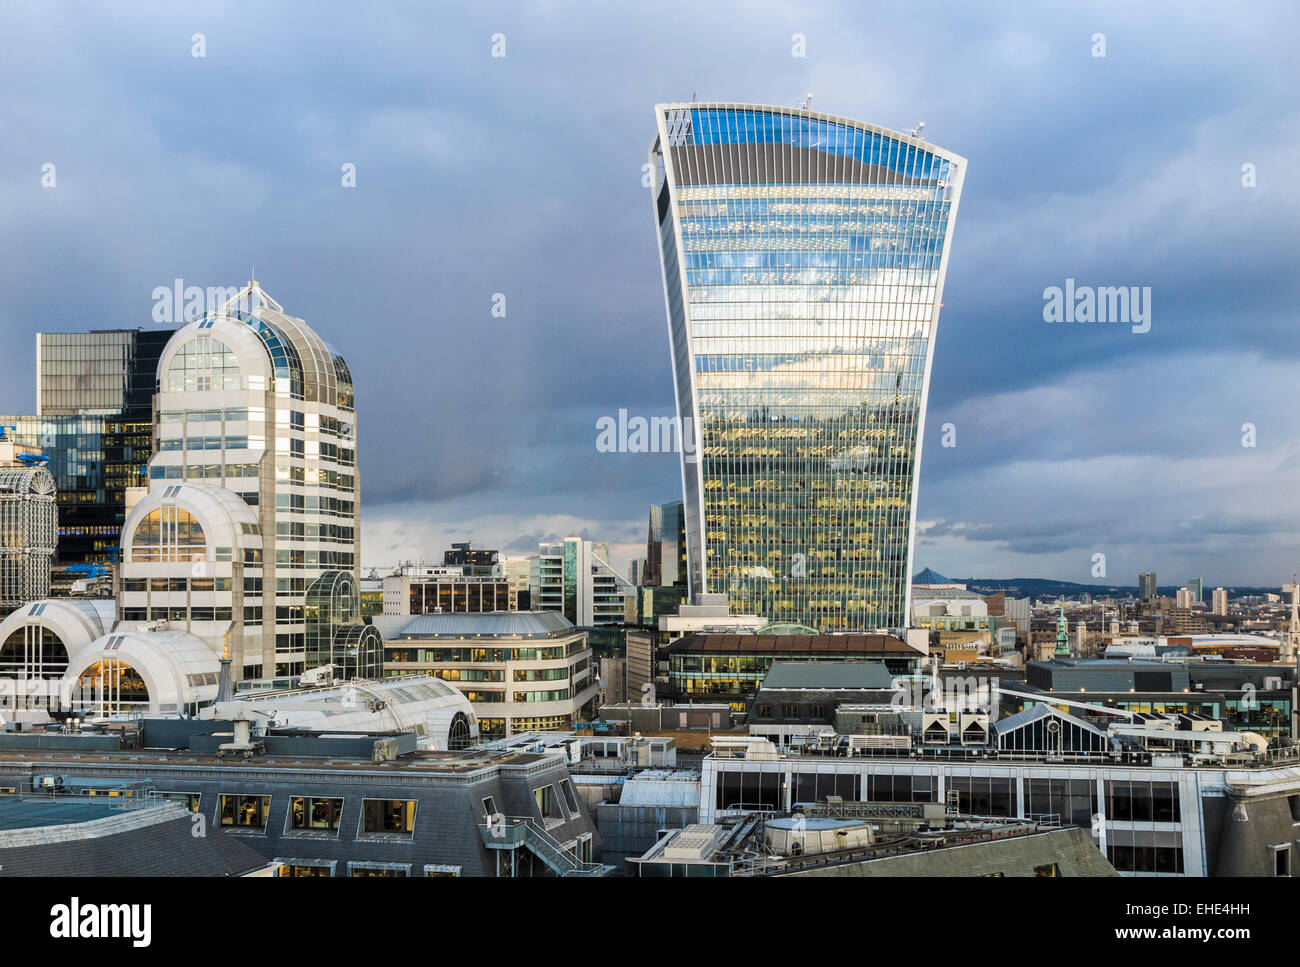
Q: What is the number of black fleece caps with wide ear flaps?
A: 0